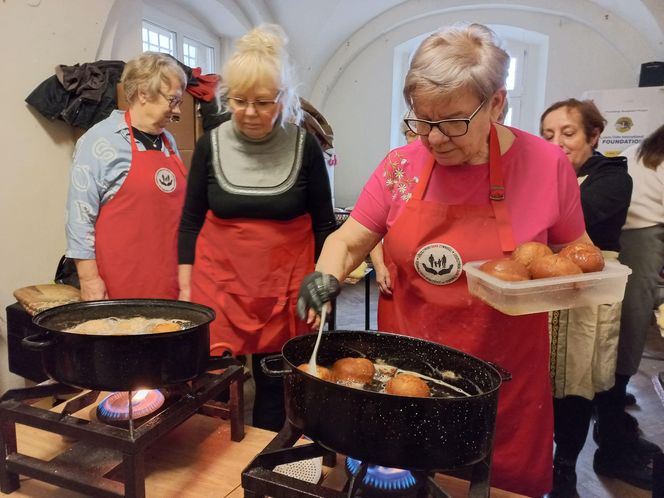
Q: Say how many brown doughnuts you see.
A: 7